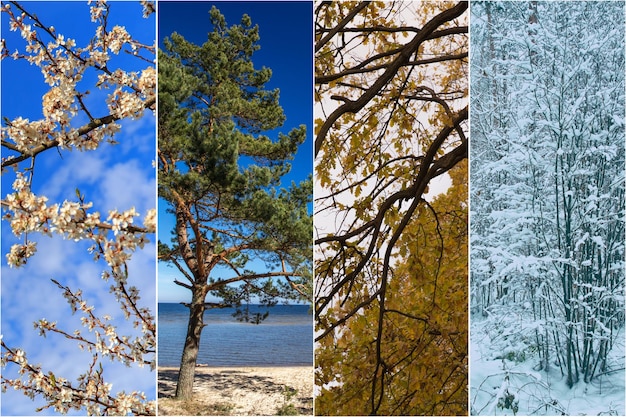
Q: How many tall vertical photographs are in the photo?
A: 4